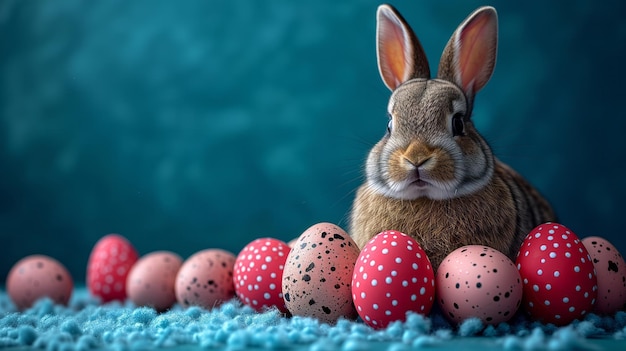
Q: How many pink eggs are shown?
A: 6